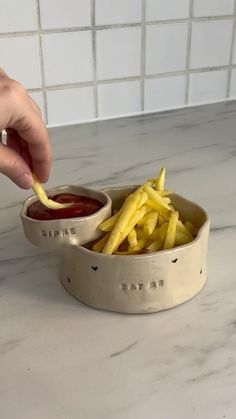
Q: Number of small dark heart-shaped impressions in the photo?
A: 4